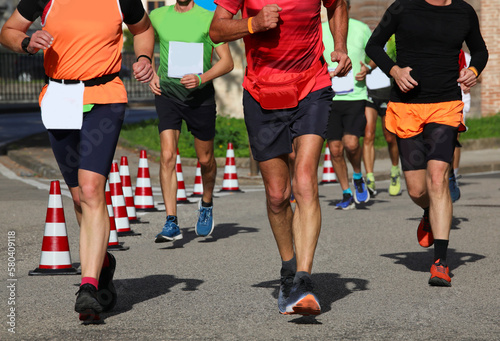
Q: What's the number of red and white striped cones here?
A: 9